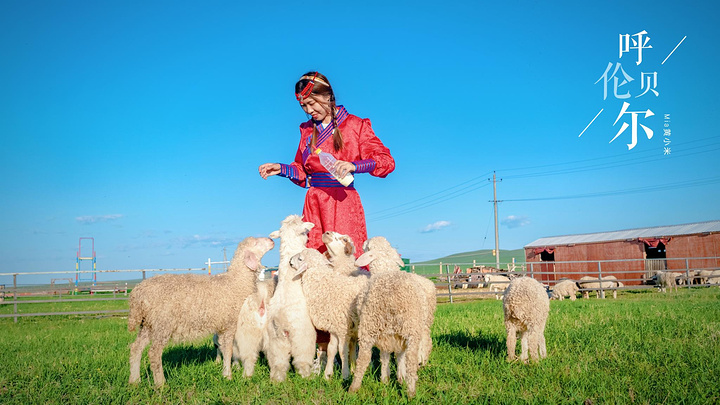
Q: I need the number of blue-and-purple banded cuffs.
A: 2